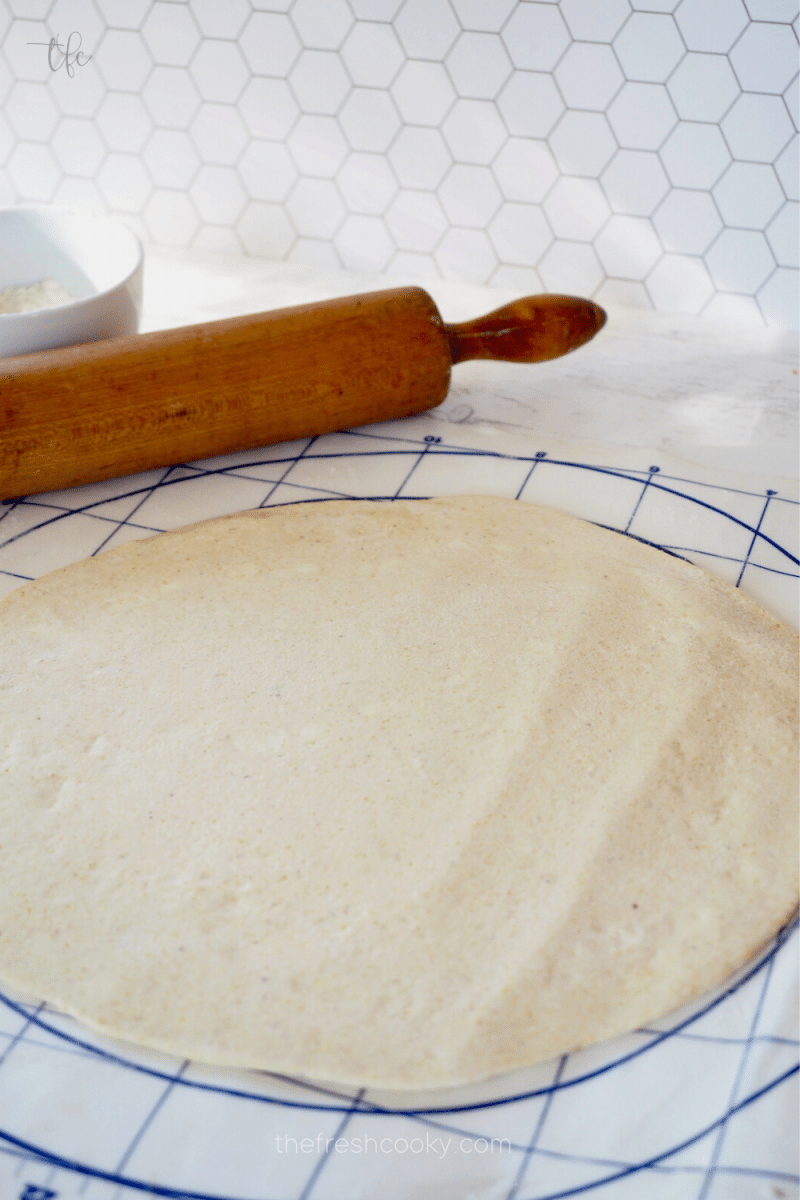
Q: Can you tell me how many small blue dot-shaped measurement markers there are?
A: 4